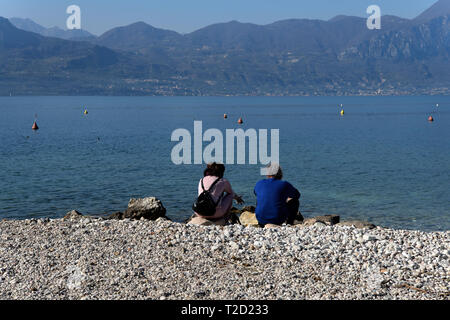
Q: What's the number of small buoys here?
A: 6